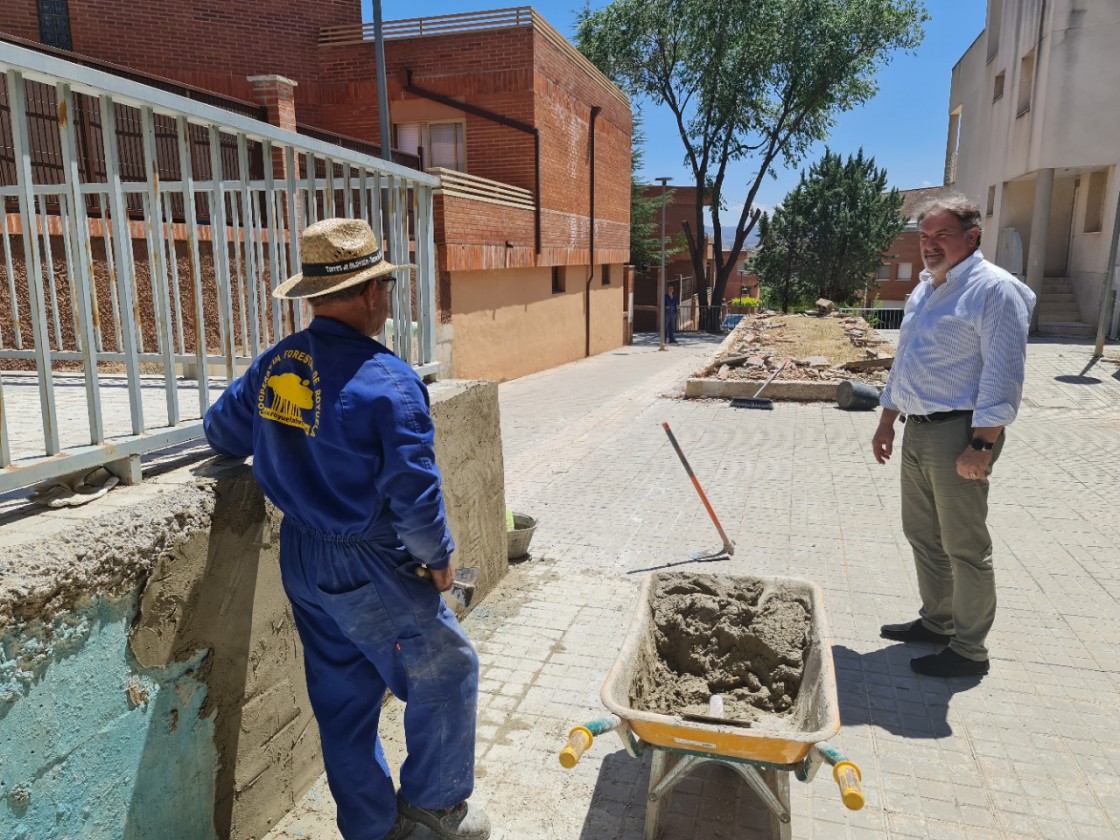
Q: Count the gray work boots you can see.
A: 2